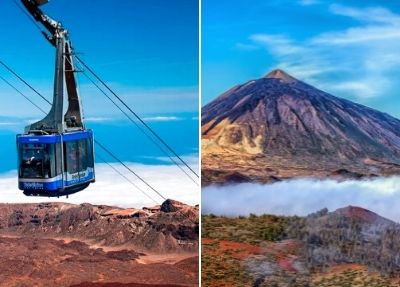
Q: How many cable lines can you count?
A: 4